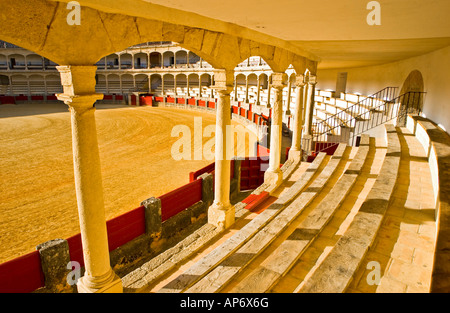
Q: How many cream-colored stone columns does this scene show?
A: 5